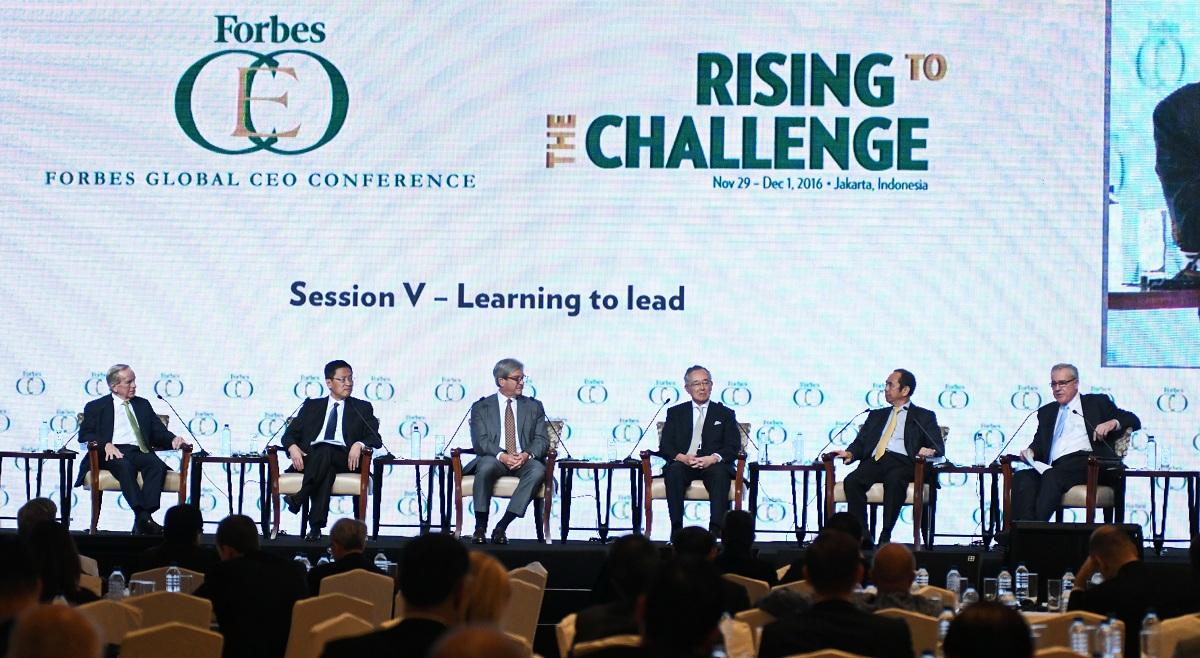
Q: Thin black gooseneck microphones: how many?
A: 12